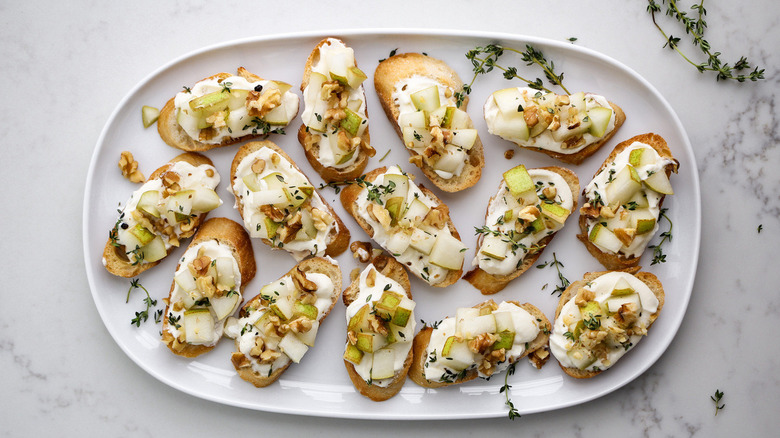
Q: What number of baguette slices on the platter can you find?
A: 14